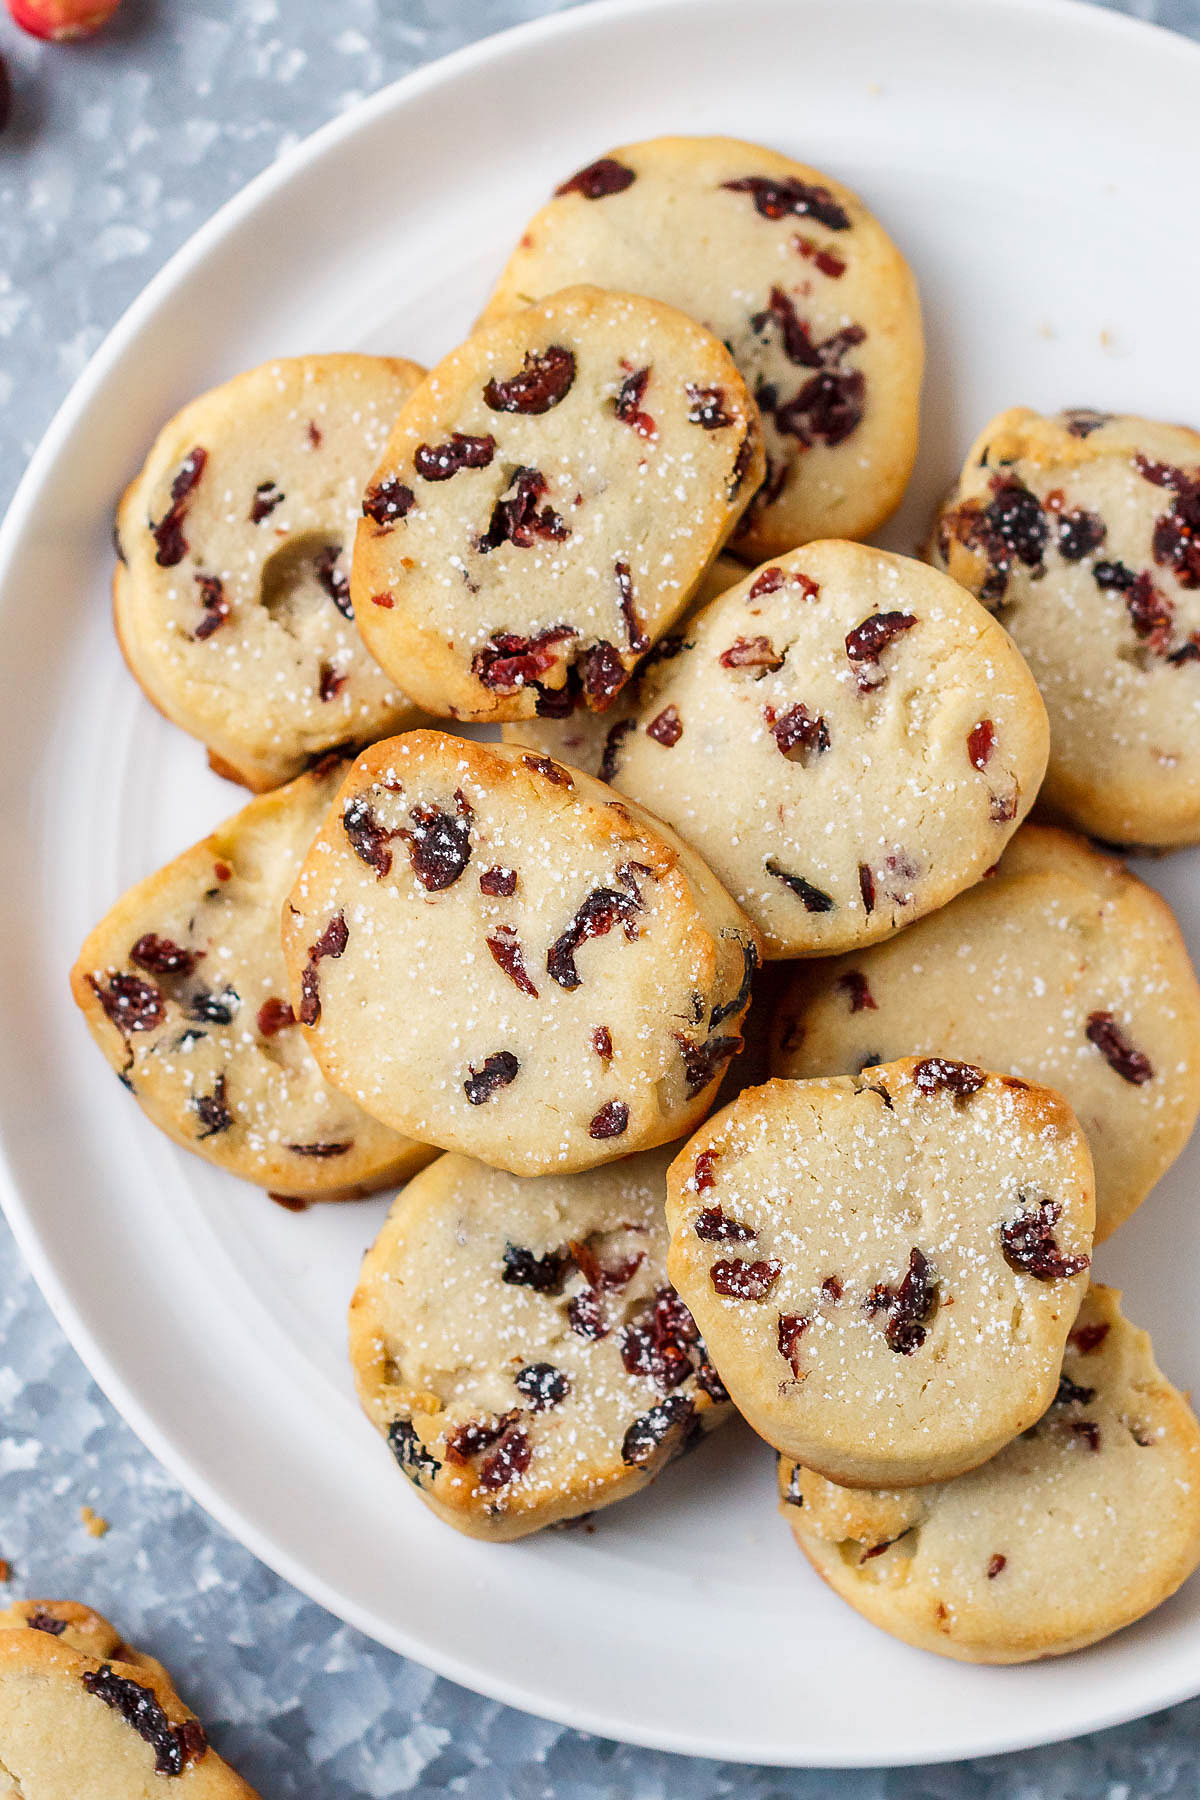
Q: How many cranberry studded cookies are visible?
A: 14